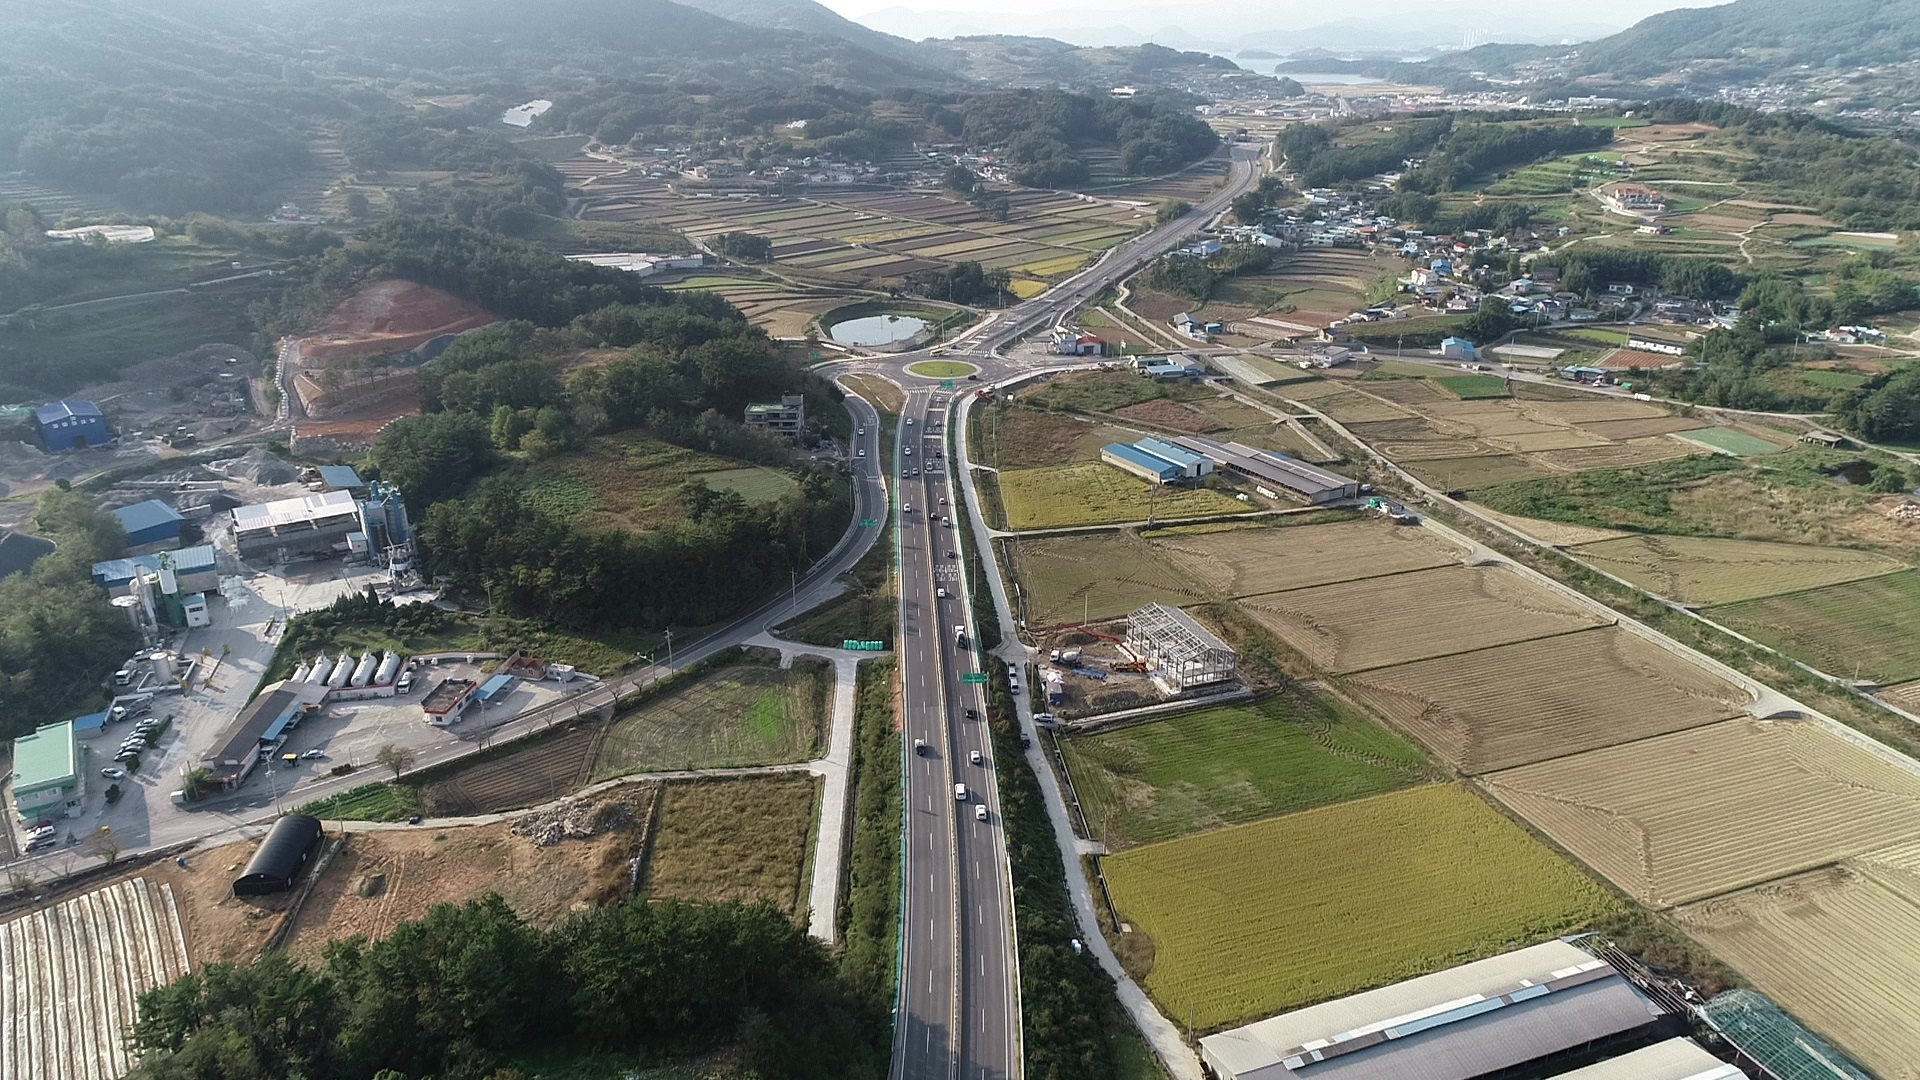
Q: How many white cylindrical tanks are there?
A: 5